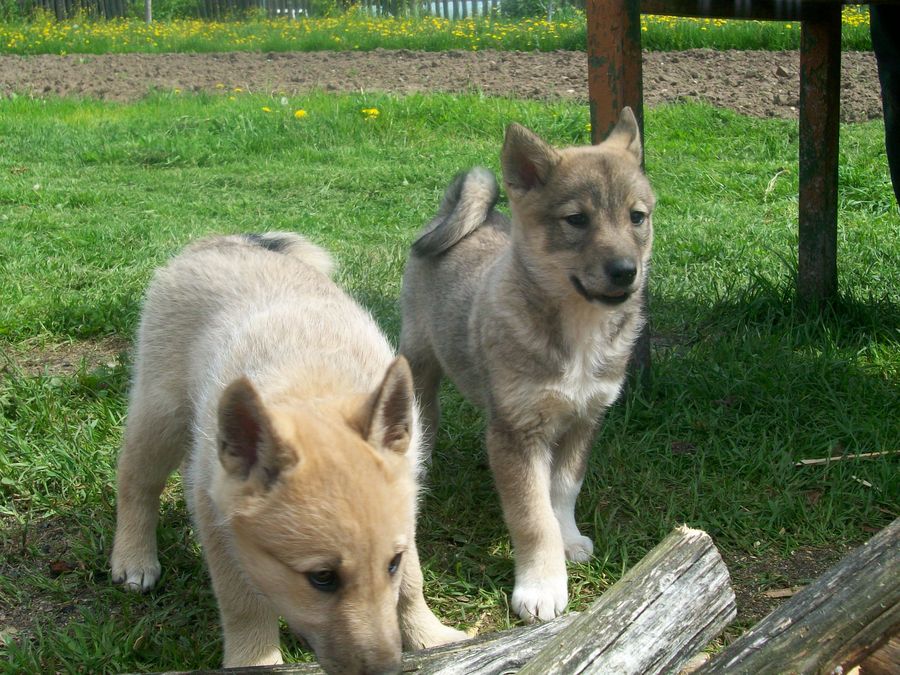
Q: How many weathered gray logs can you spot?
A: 3